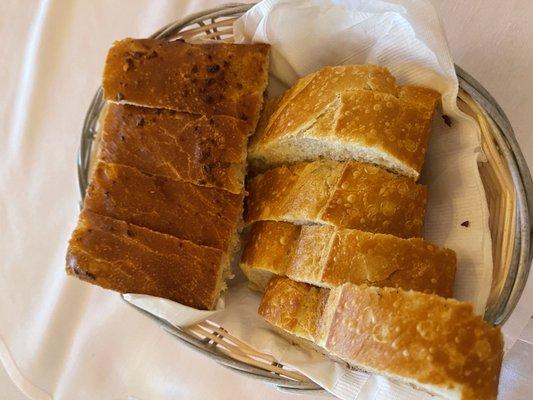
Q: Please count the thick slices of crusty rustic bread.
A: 4